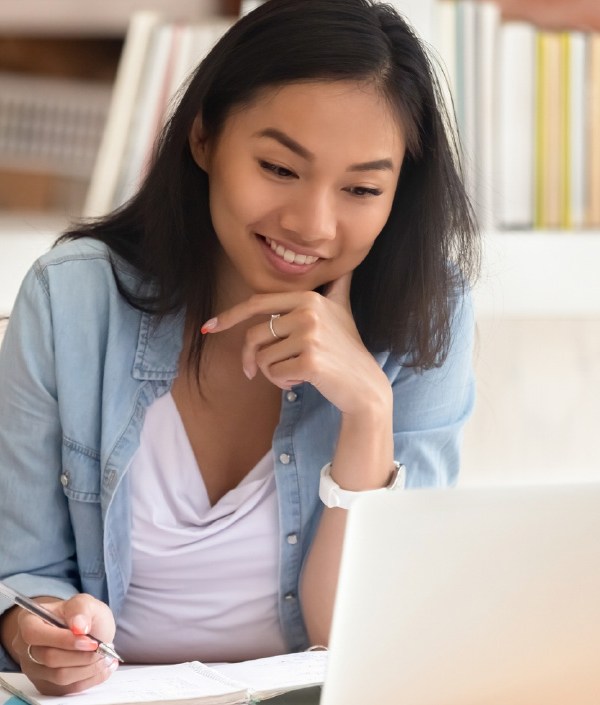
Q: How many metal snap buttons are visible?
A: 5